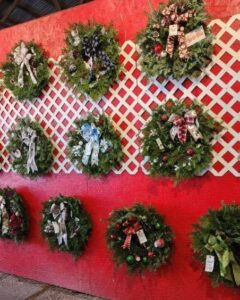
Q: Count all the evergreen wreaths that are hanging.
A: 10